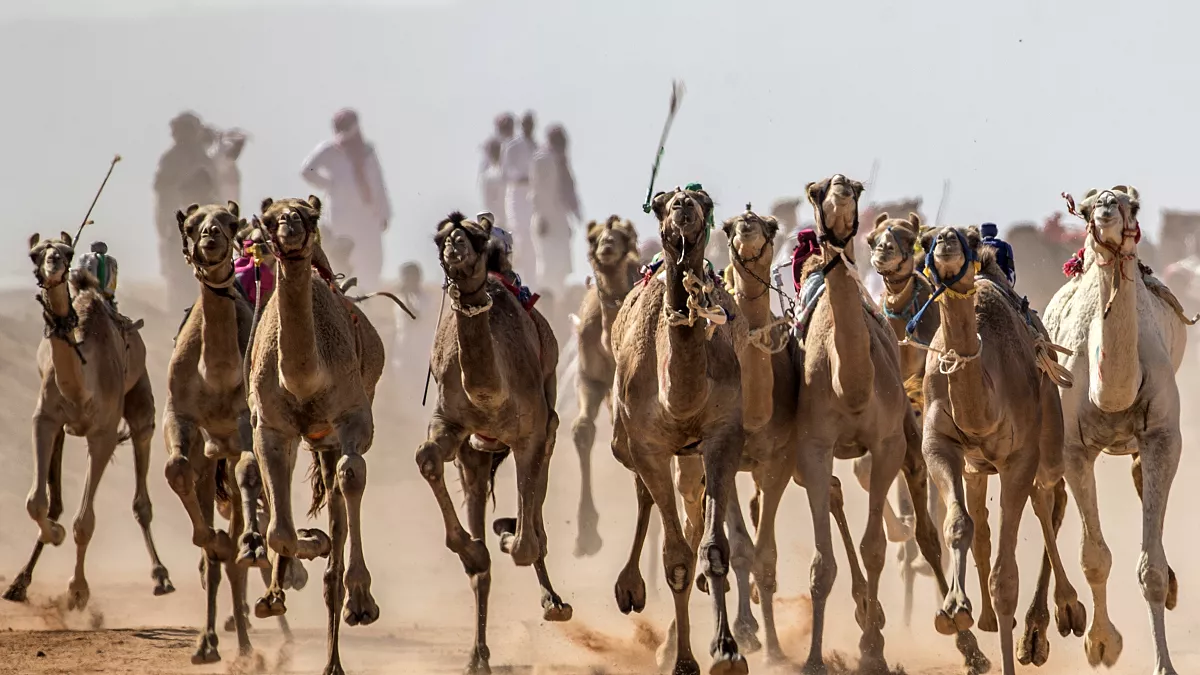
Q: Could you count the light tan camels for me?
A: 1